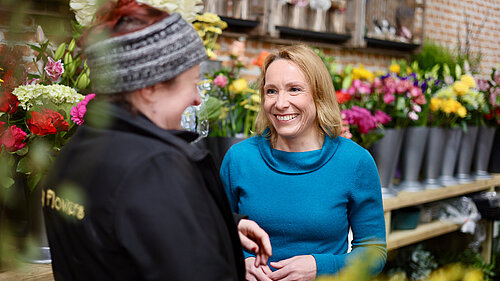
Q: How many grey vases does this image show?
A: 6